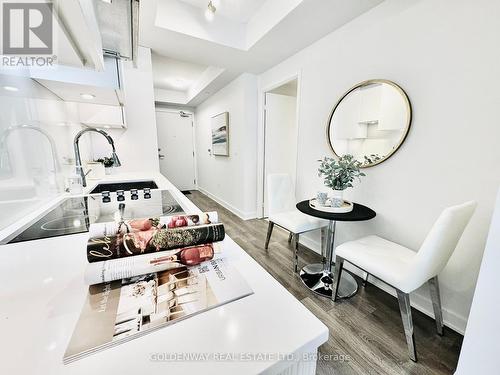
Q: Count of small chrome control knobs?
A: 4